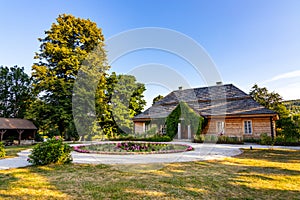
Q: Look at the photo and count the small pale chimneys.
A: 2